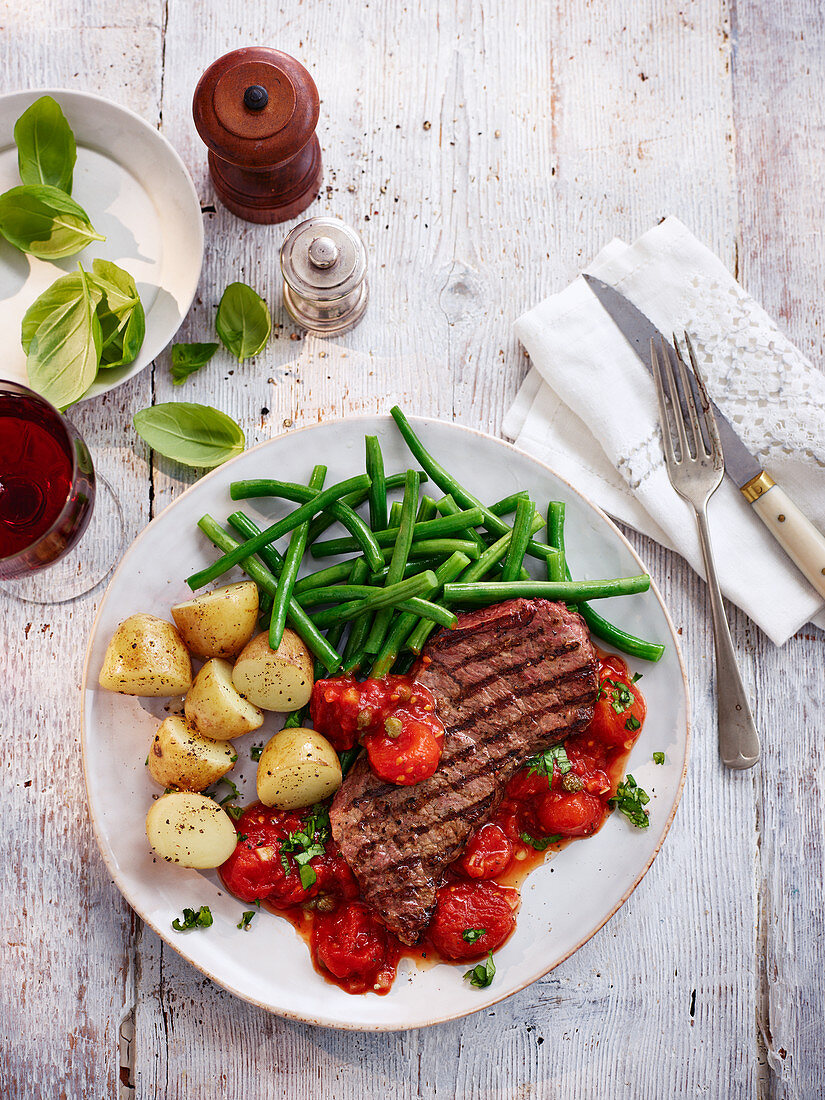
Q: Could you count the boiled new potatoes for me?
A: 7